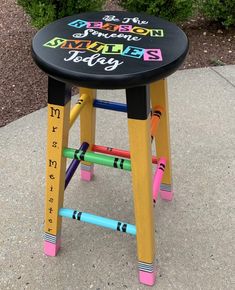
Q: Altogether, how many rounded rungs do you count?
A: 8